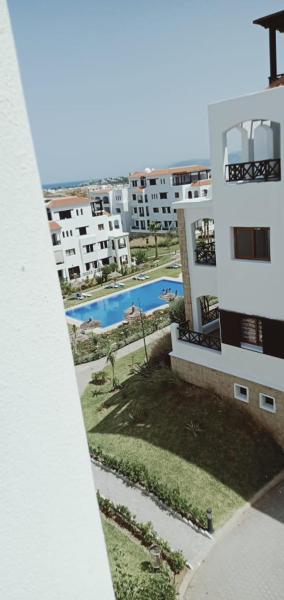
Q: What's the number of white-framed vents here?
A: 2